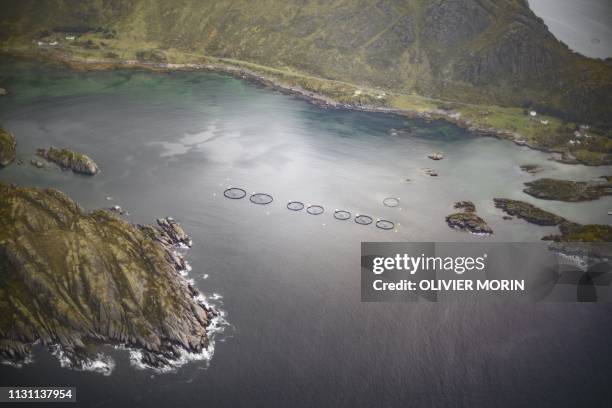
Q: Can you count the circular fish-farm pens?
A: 8